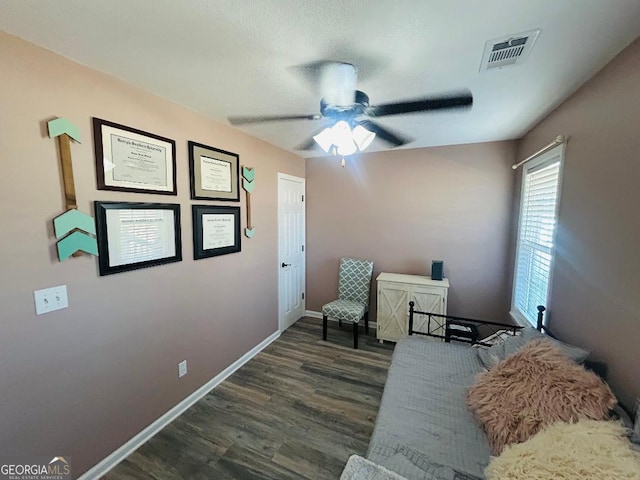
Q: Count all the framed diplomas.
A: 4